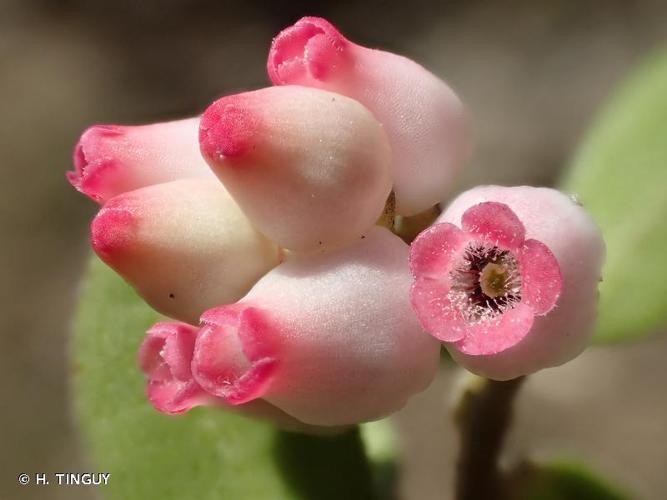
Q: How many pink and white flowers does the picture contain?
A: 7